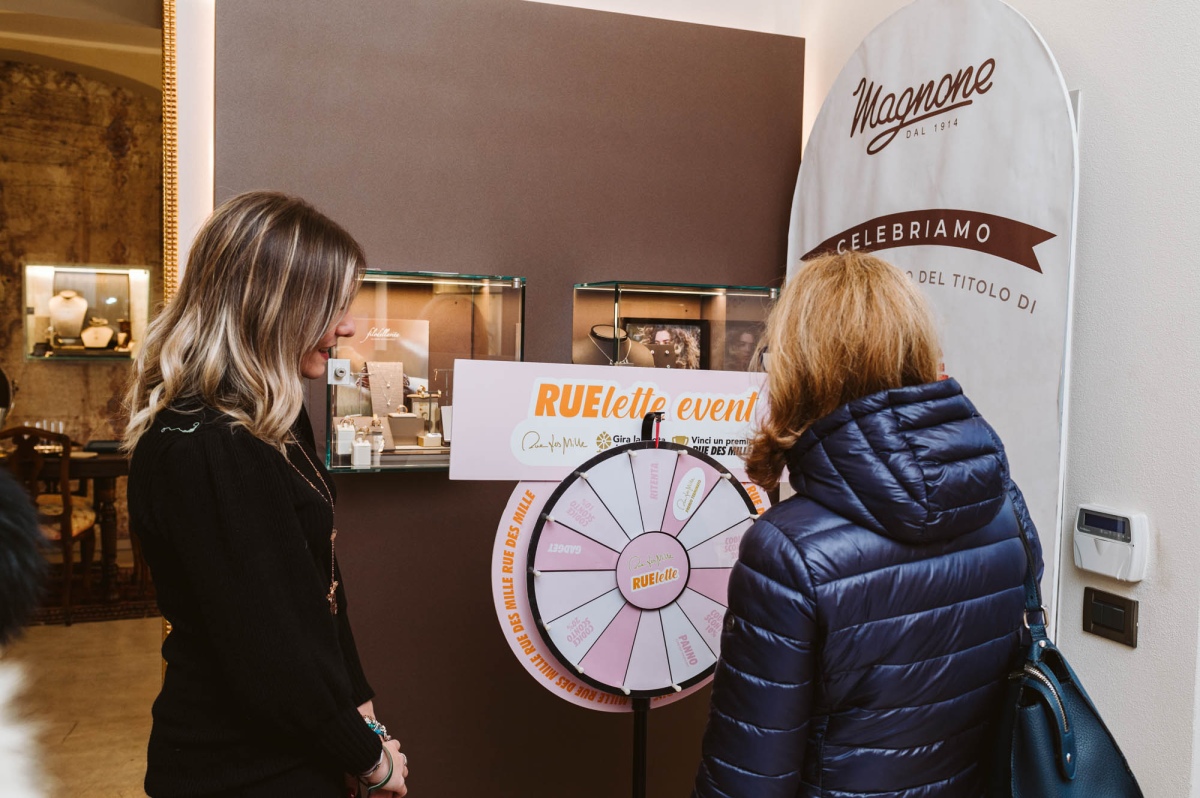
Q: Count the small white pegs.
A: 11